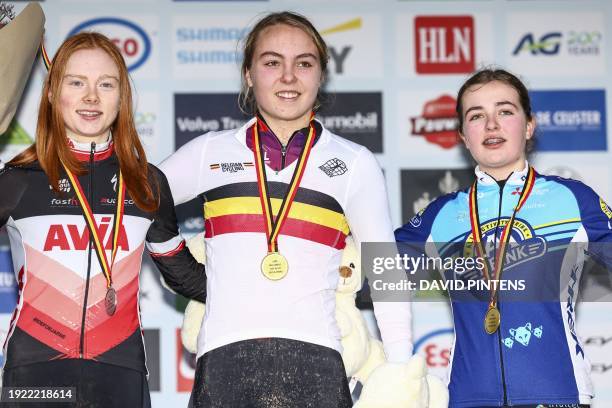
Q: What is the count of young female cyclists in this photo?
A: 3